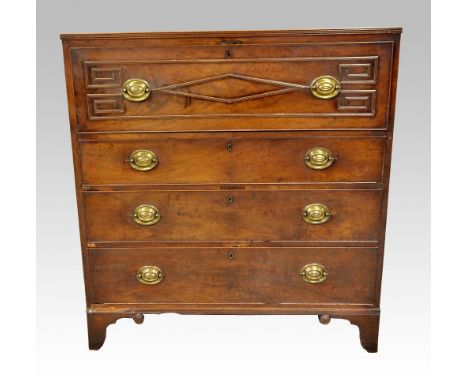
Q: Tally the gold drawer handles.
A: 8